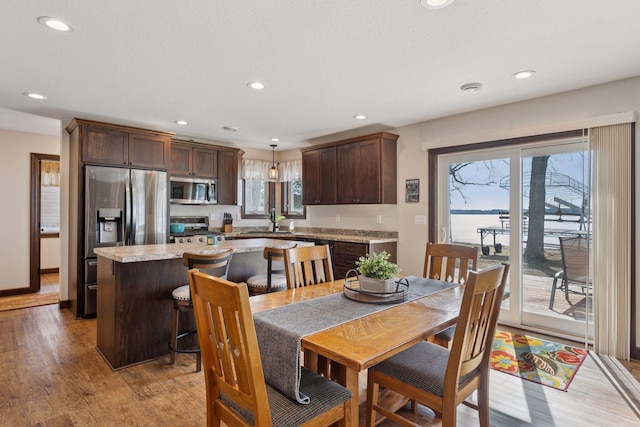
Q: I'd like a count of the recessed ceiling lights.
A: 8